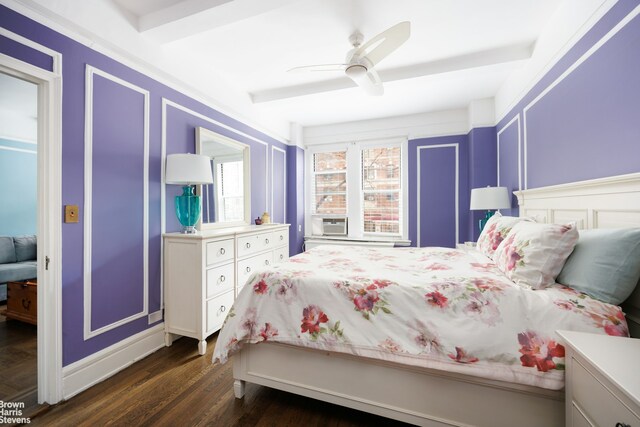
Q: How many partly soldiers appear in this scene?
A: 0